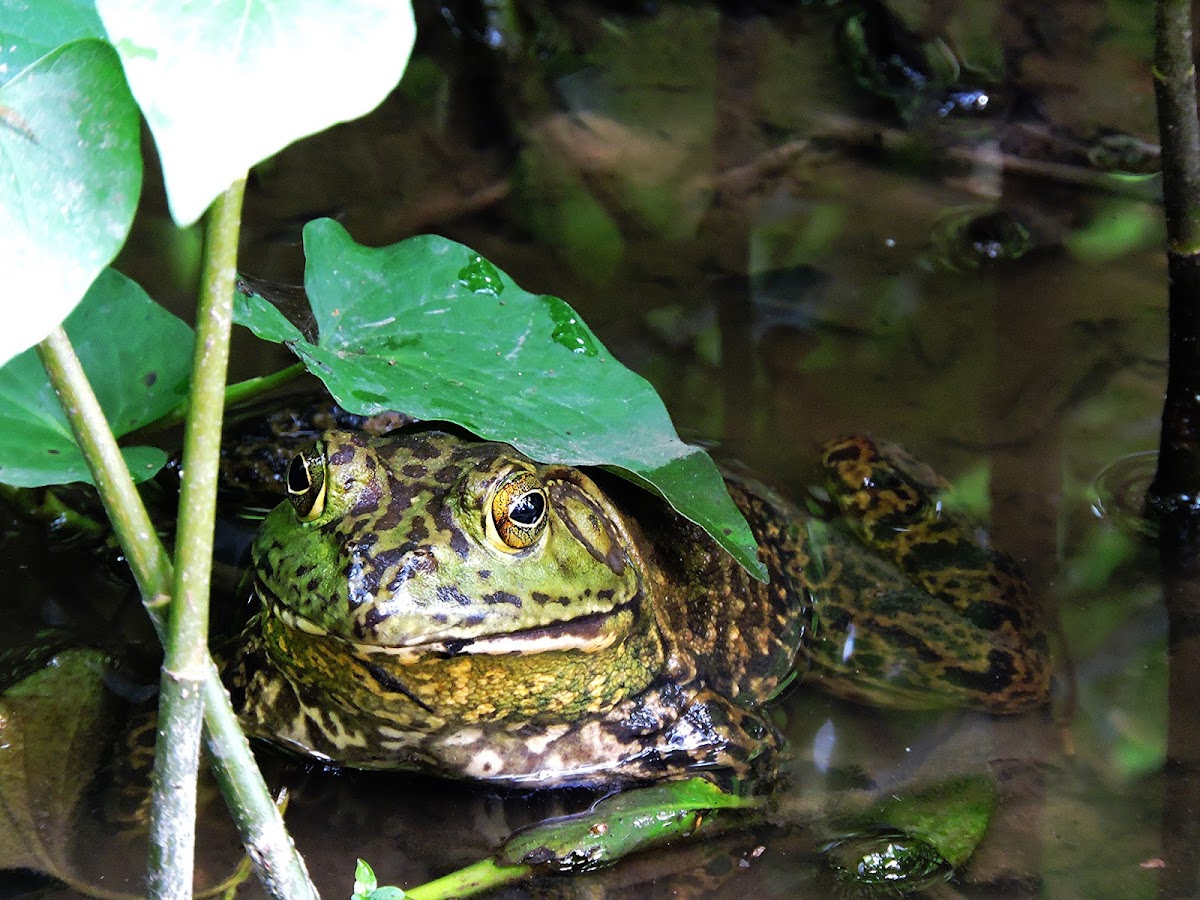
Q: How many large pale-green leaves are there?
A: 2